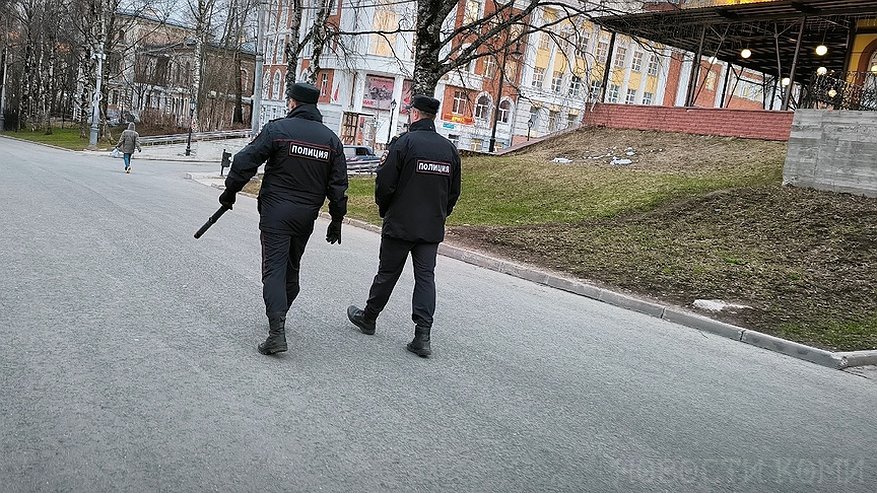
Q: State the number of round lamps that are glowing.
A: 7